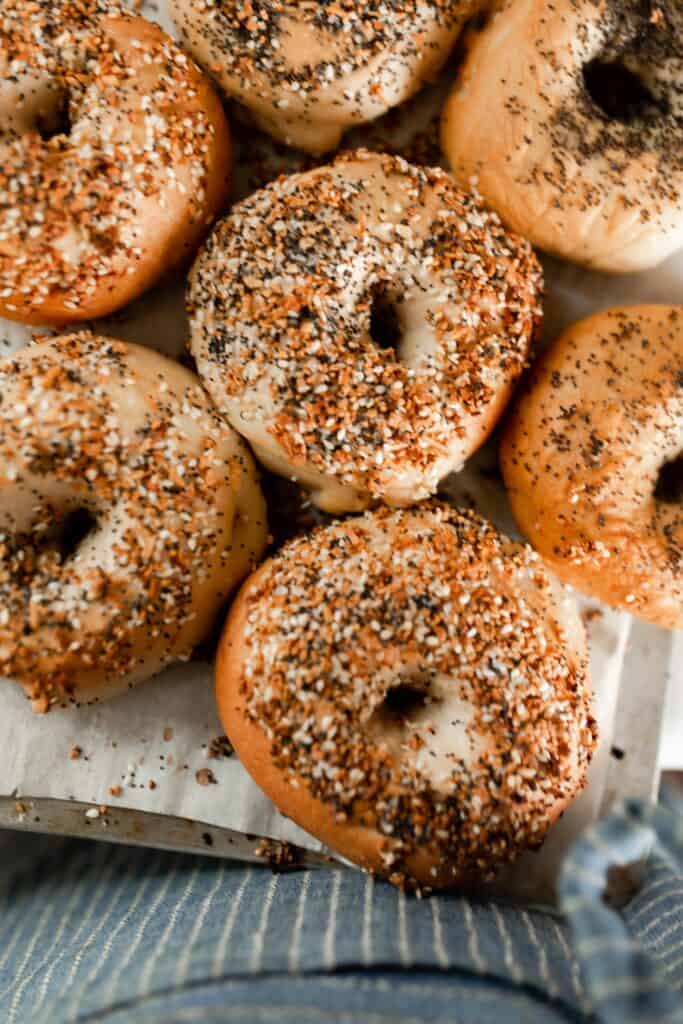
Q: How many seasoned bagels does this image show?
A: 7